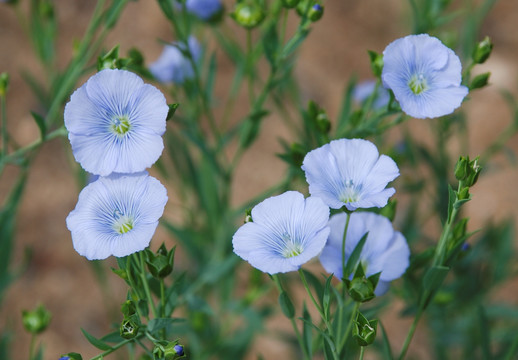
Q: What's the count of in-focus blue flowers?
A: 5